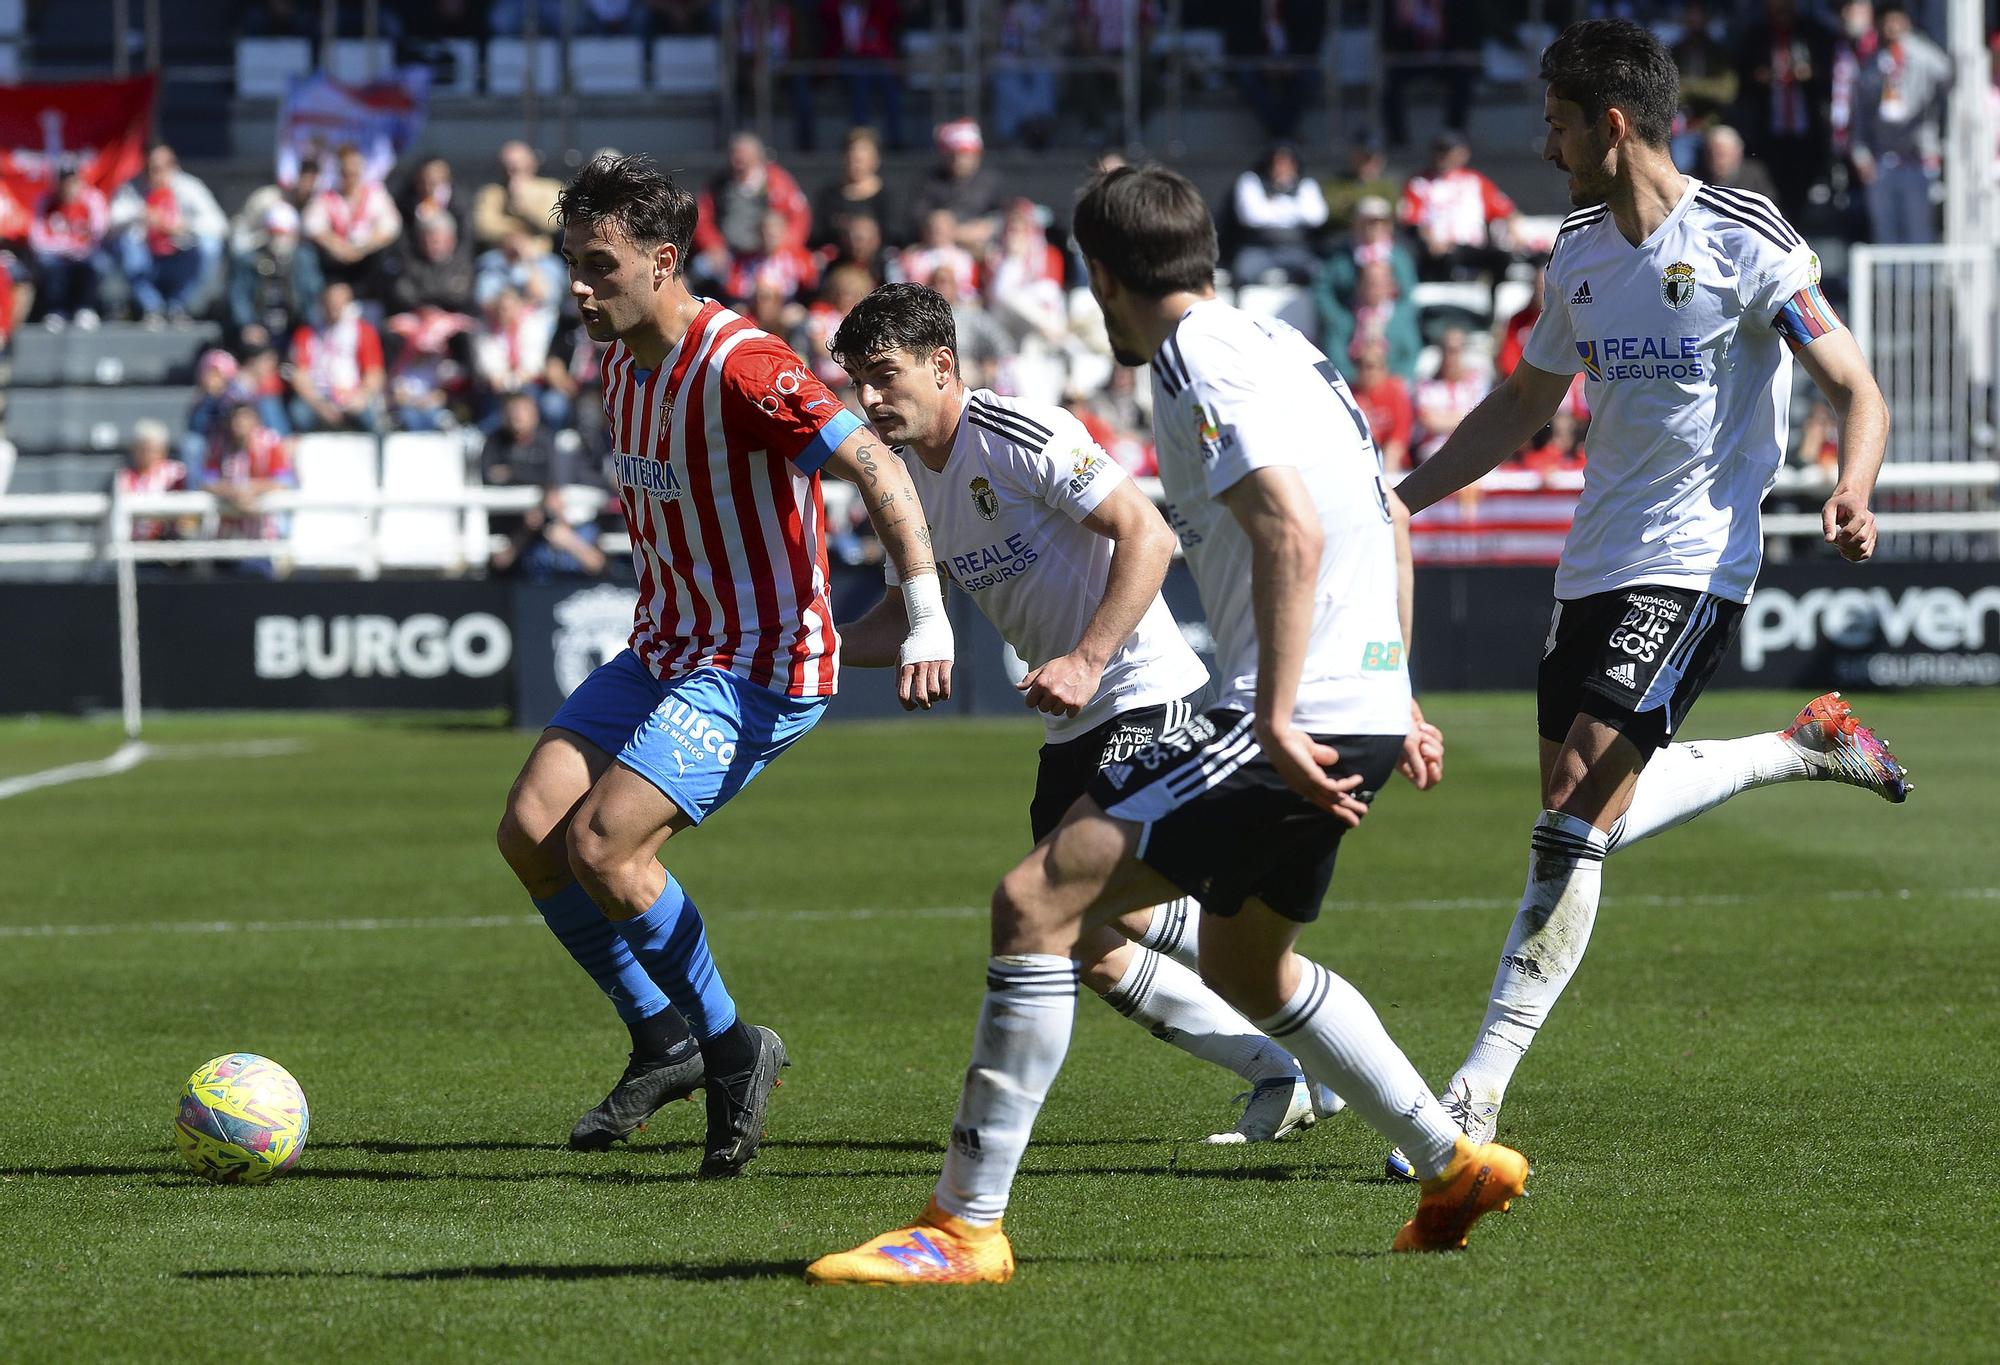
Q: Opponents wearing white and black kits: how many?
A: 3